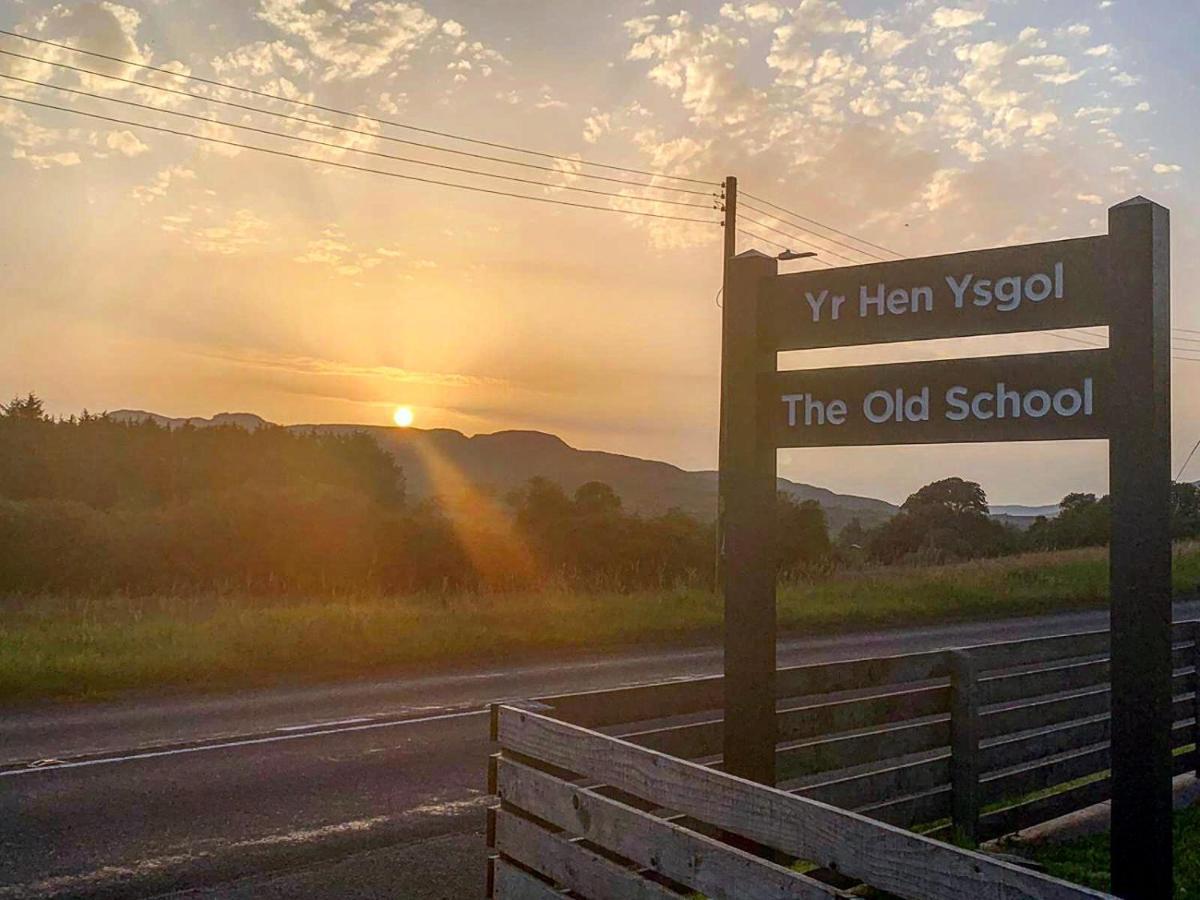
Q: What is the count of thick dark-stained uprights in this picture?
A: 2